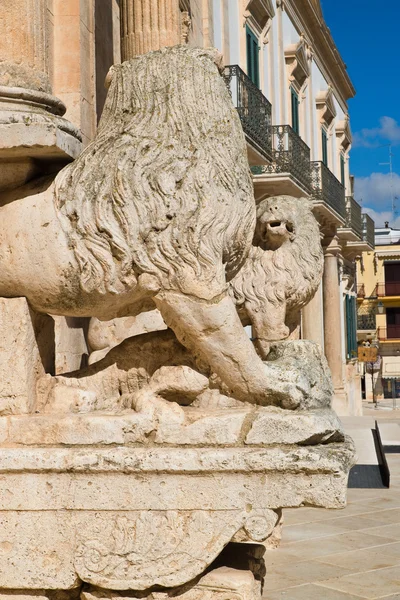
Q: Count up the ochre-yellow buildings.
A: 1